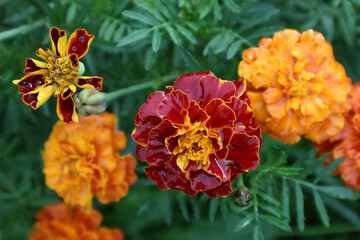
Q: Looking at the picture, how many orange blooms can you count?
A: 4